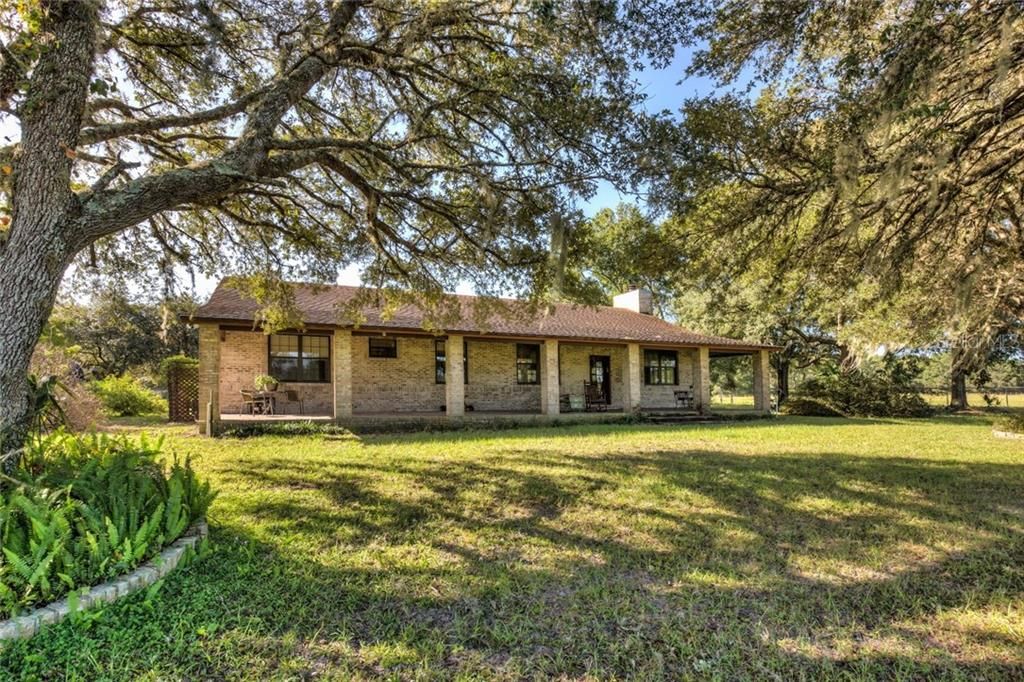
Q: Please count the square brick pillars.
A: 7